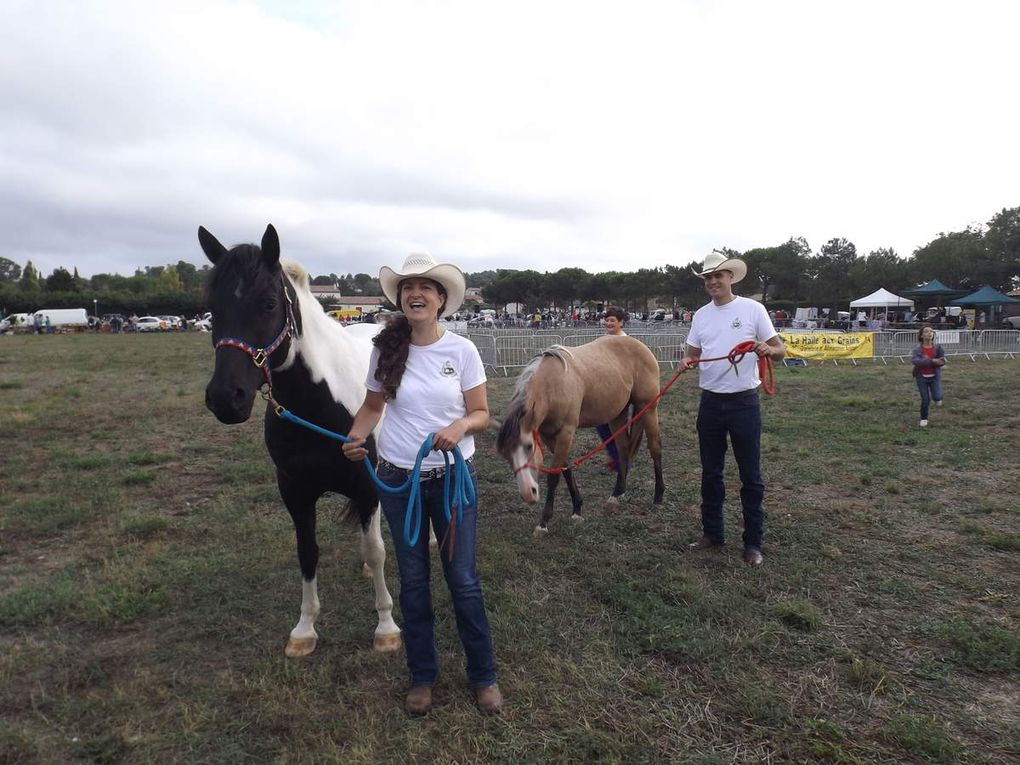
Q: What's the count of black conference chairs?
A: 0